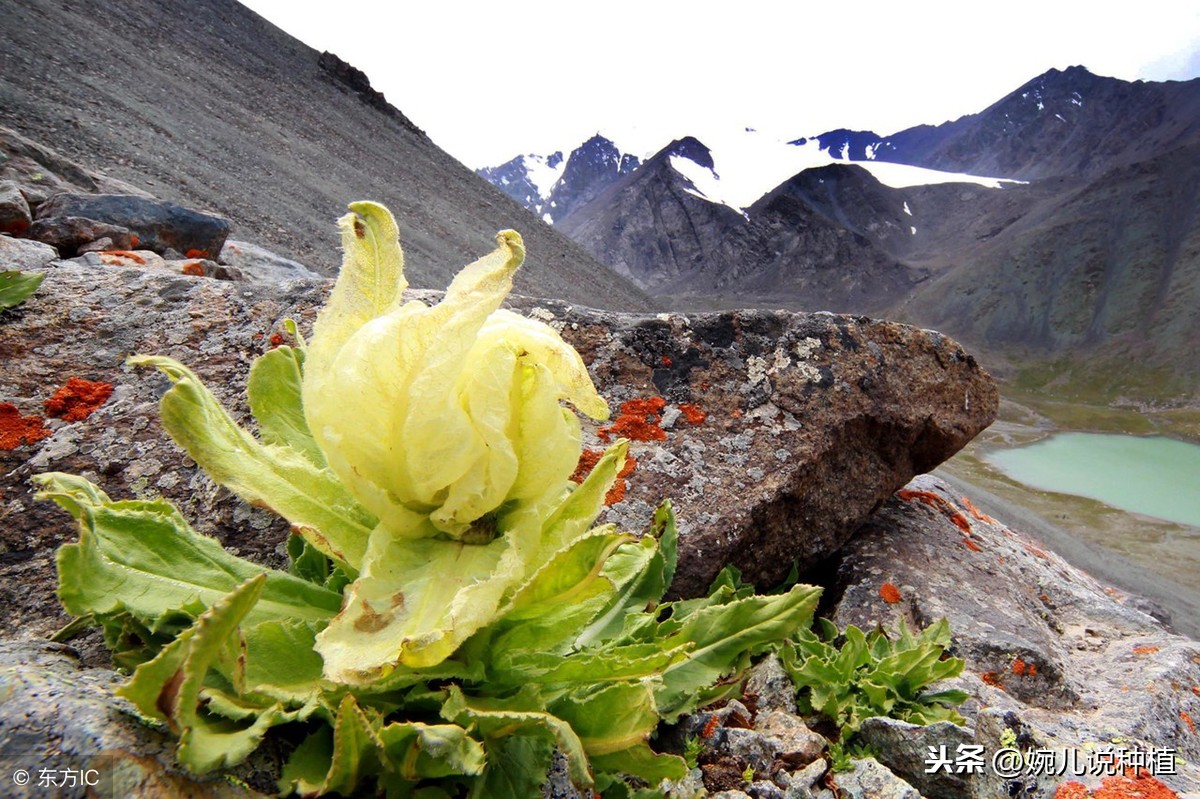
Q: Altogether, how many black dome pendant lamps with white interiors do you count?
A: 0